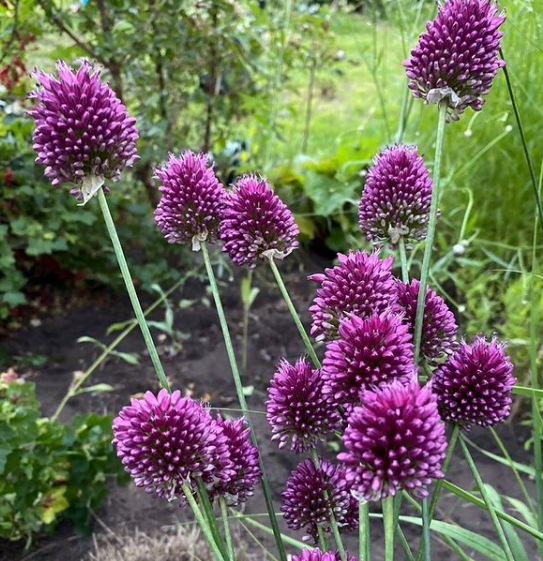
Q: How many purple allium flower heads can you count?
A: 15